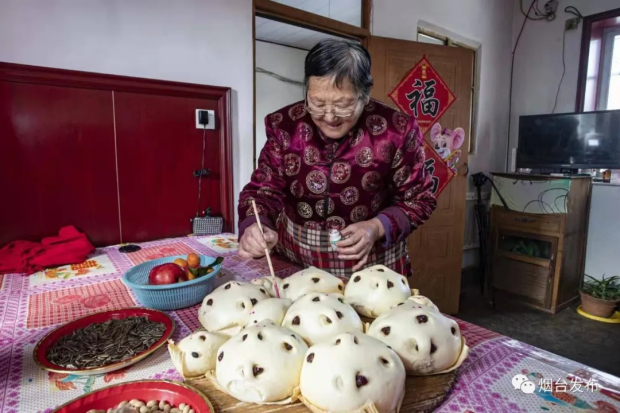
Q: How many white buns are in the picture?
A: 11